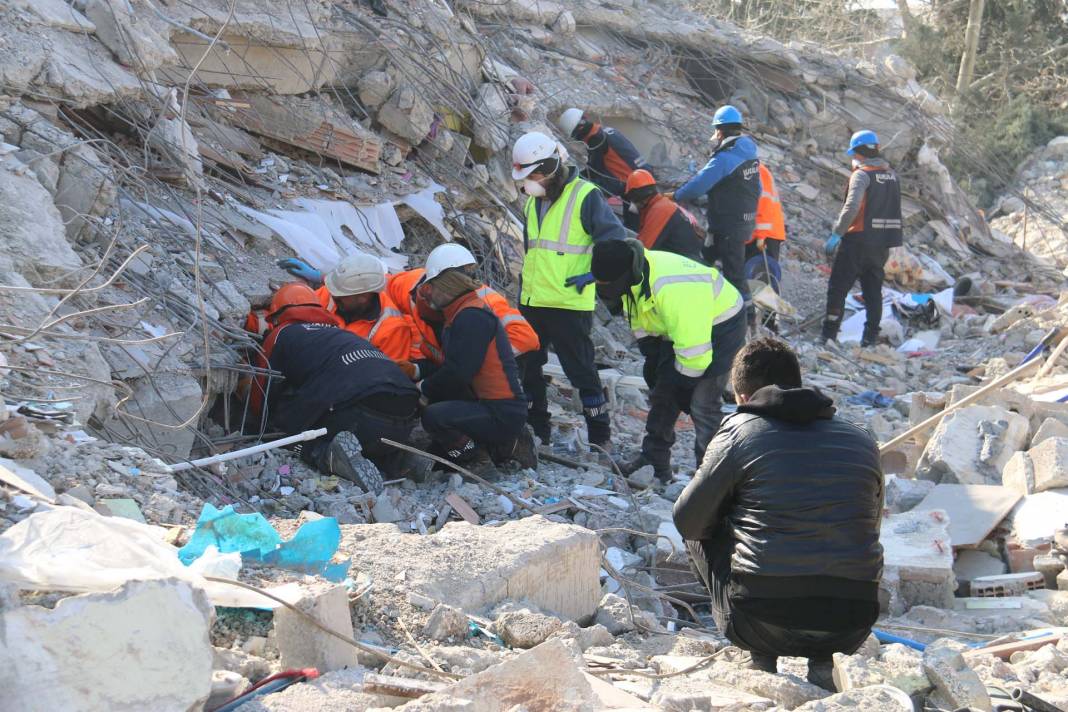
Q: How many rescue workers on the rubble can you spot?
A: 11